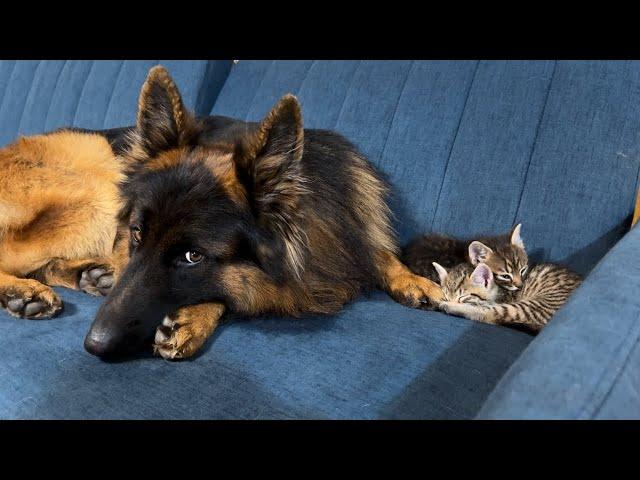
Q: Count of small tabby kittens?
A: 2